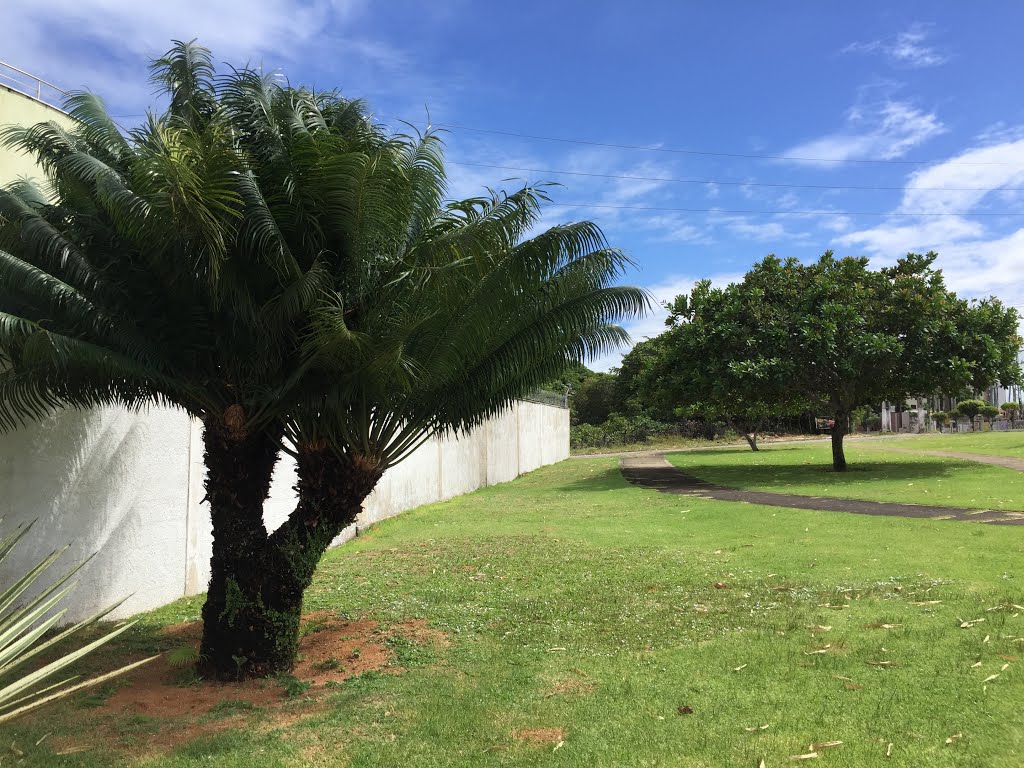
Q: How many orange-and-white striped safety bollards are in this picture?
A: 0